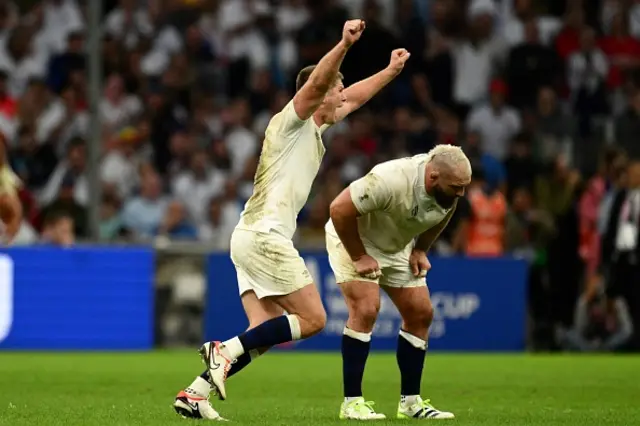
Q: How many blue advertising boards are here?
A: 2